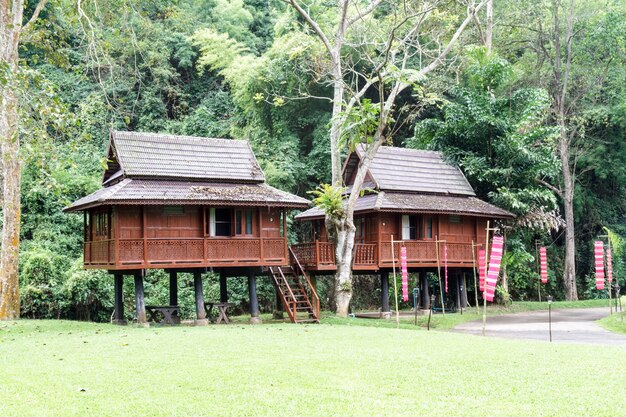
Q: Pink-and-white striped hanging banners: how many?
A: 7